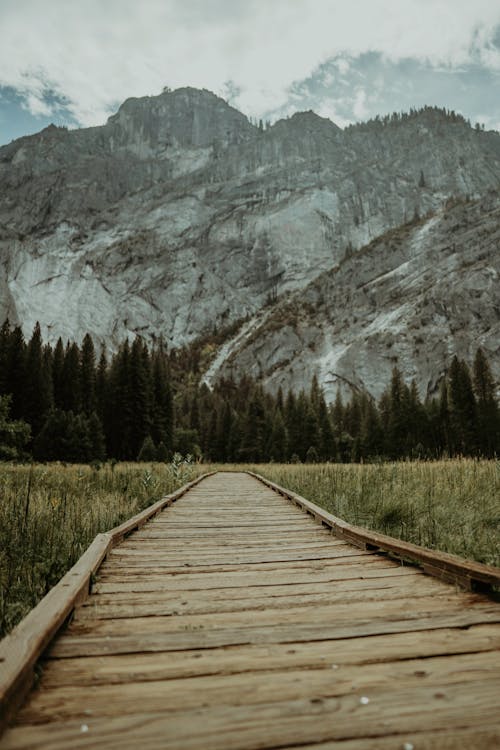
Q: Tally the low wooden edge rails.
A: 2